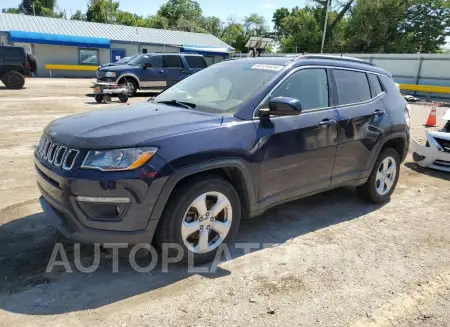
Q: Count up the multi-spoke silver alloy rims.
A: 2